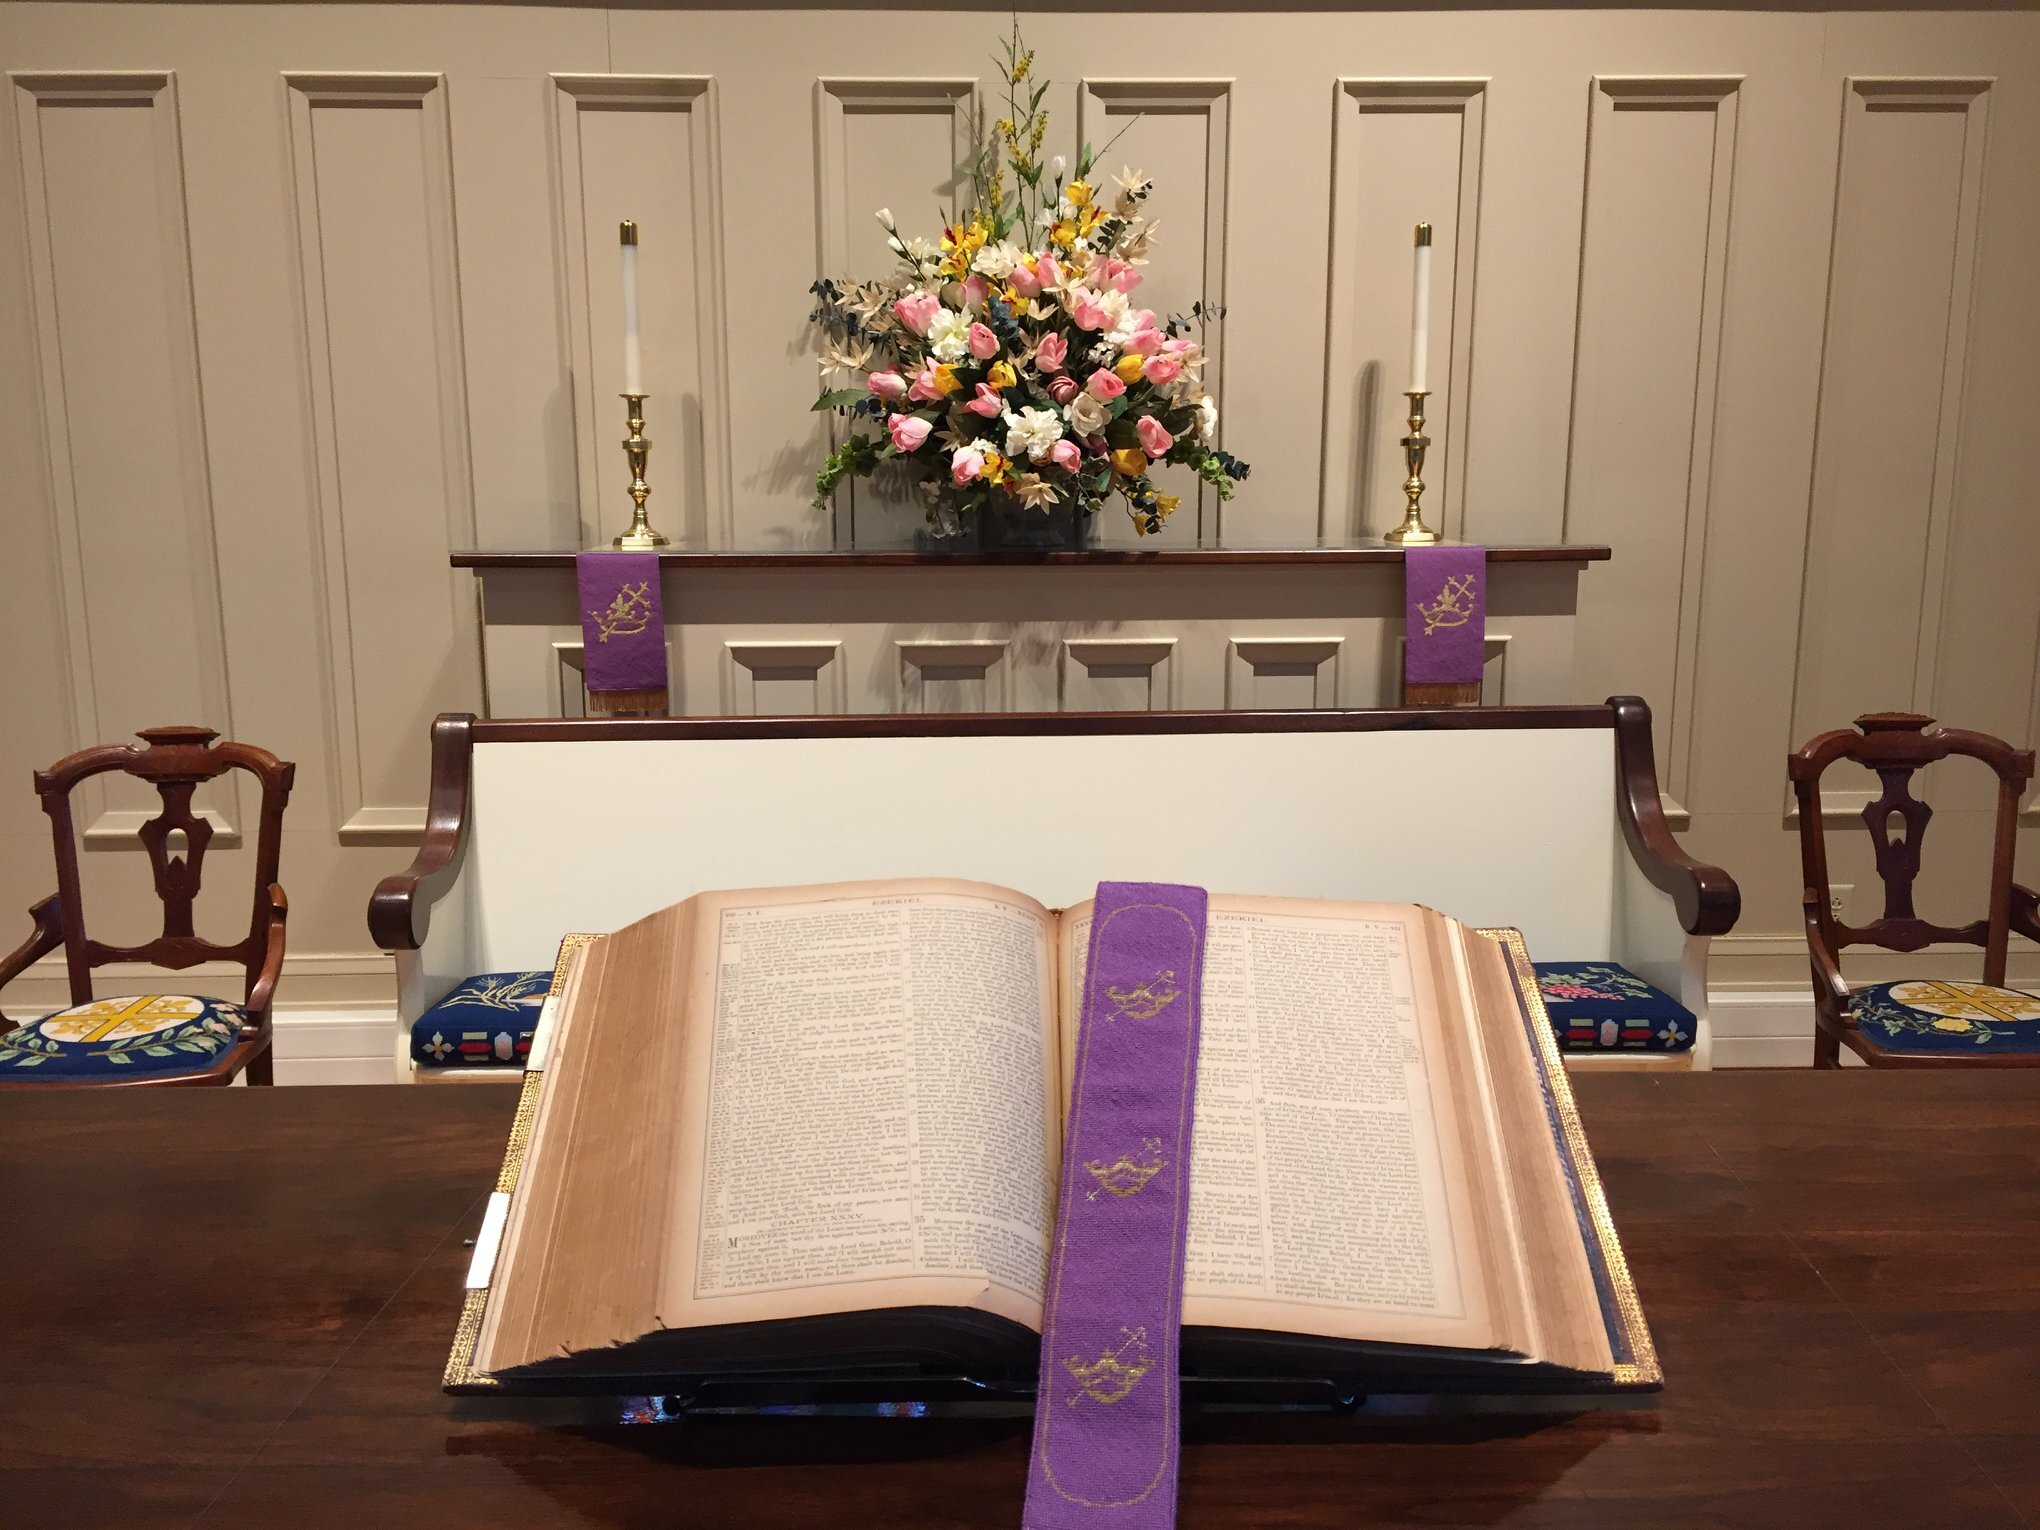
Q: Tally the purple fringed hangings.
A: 2